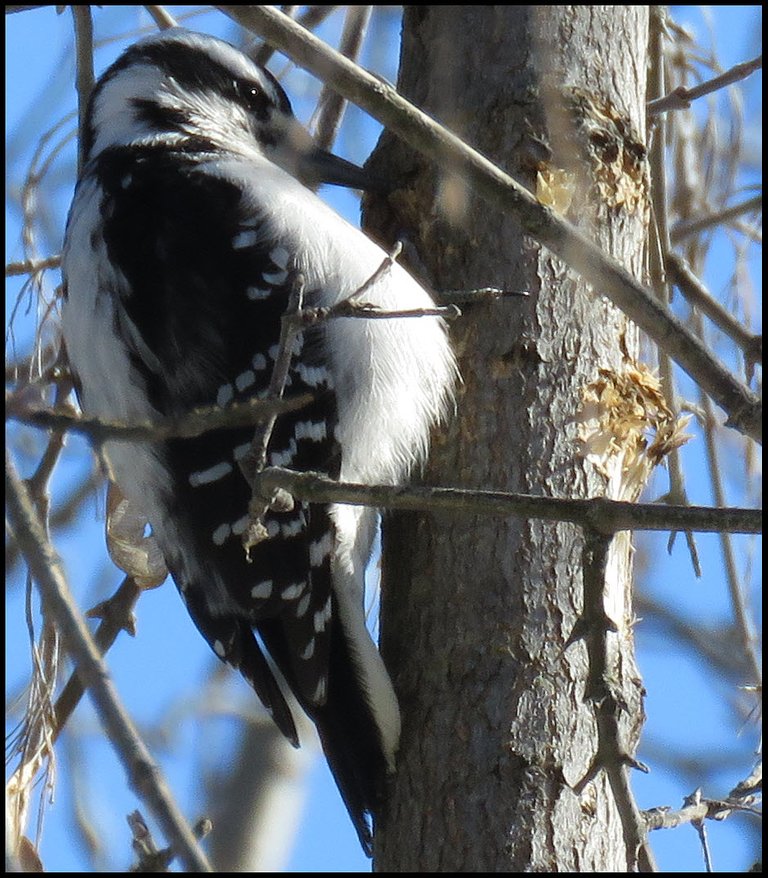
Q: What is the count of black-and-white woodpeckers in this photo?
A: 1